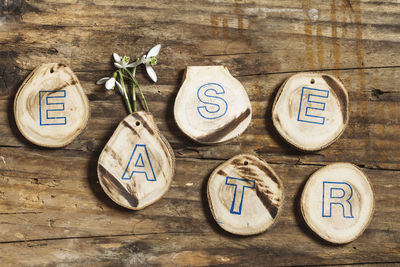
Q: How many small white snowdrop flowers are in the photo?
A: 3